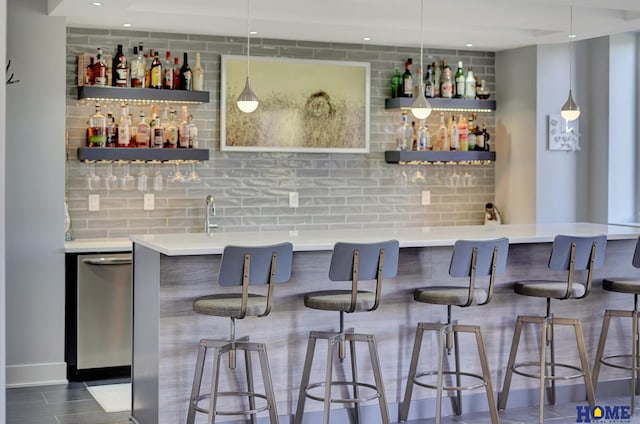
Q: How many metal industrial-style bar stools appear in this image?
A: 5